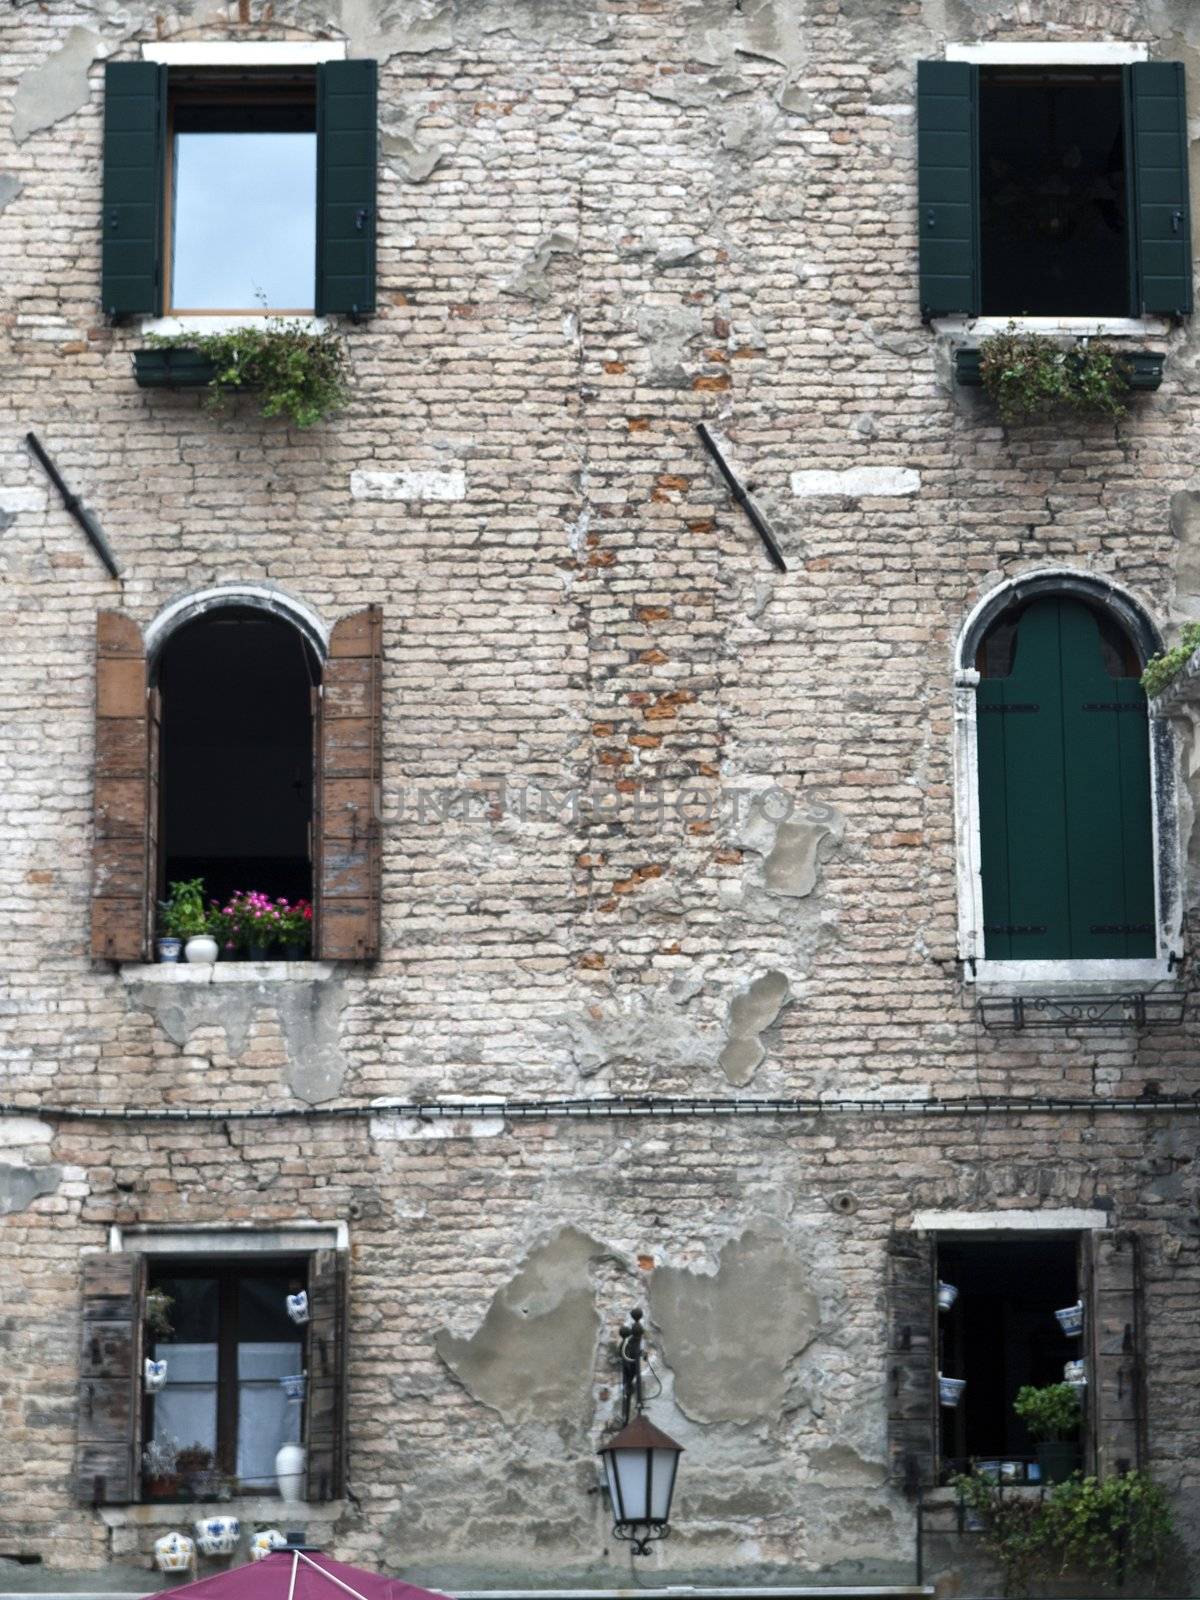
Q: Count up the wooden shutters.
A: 12